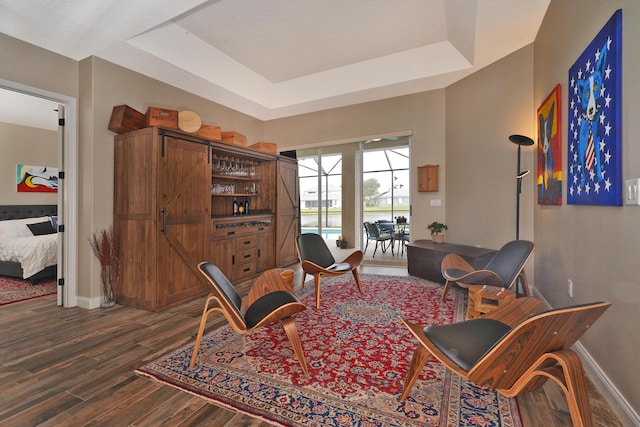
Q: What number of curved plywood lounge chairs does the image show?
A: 4